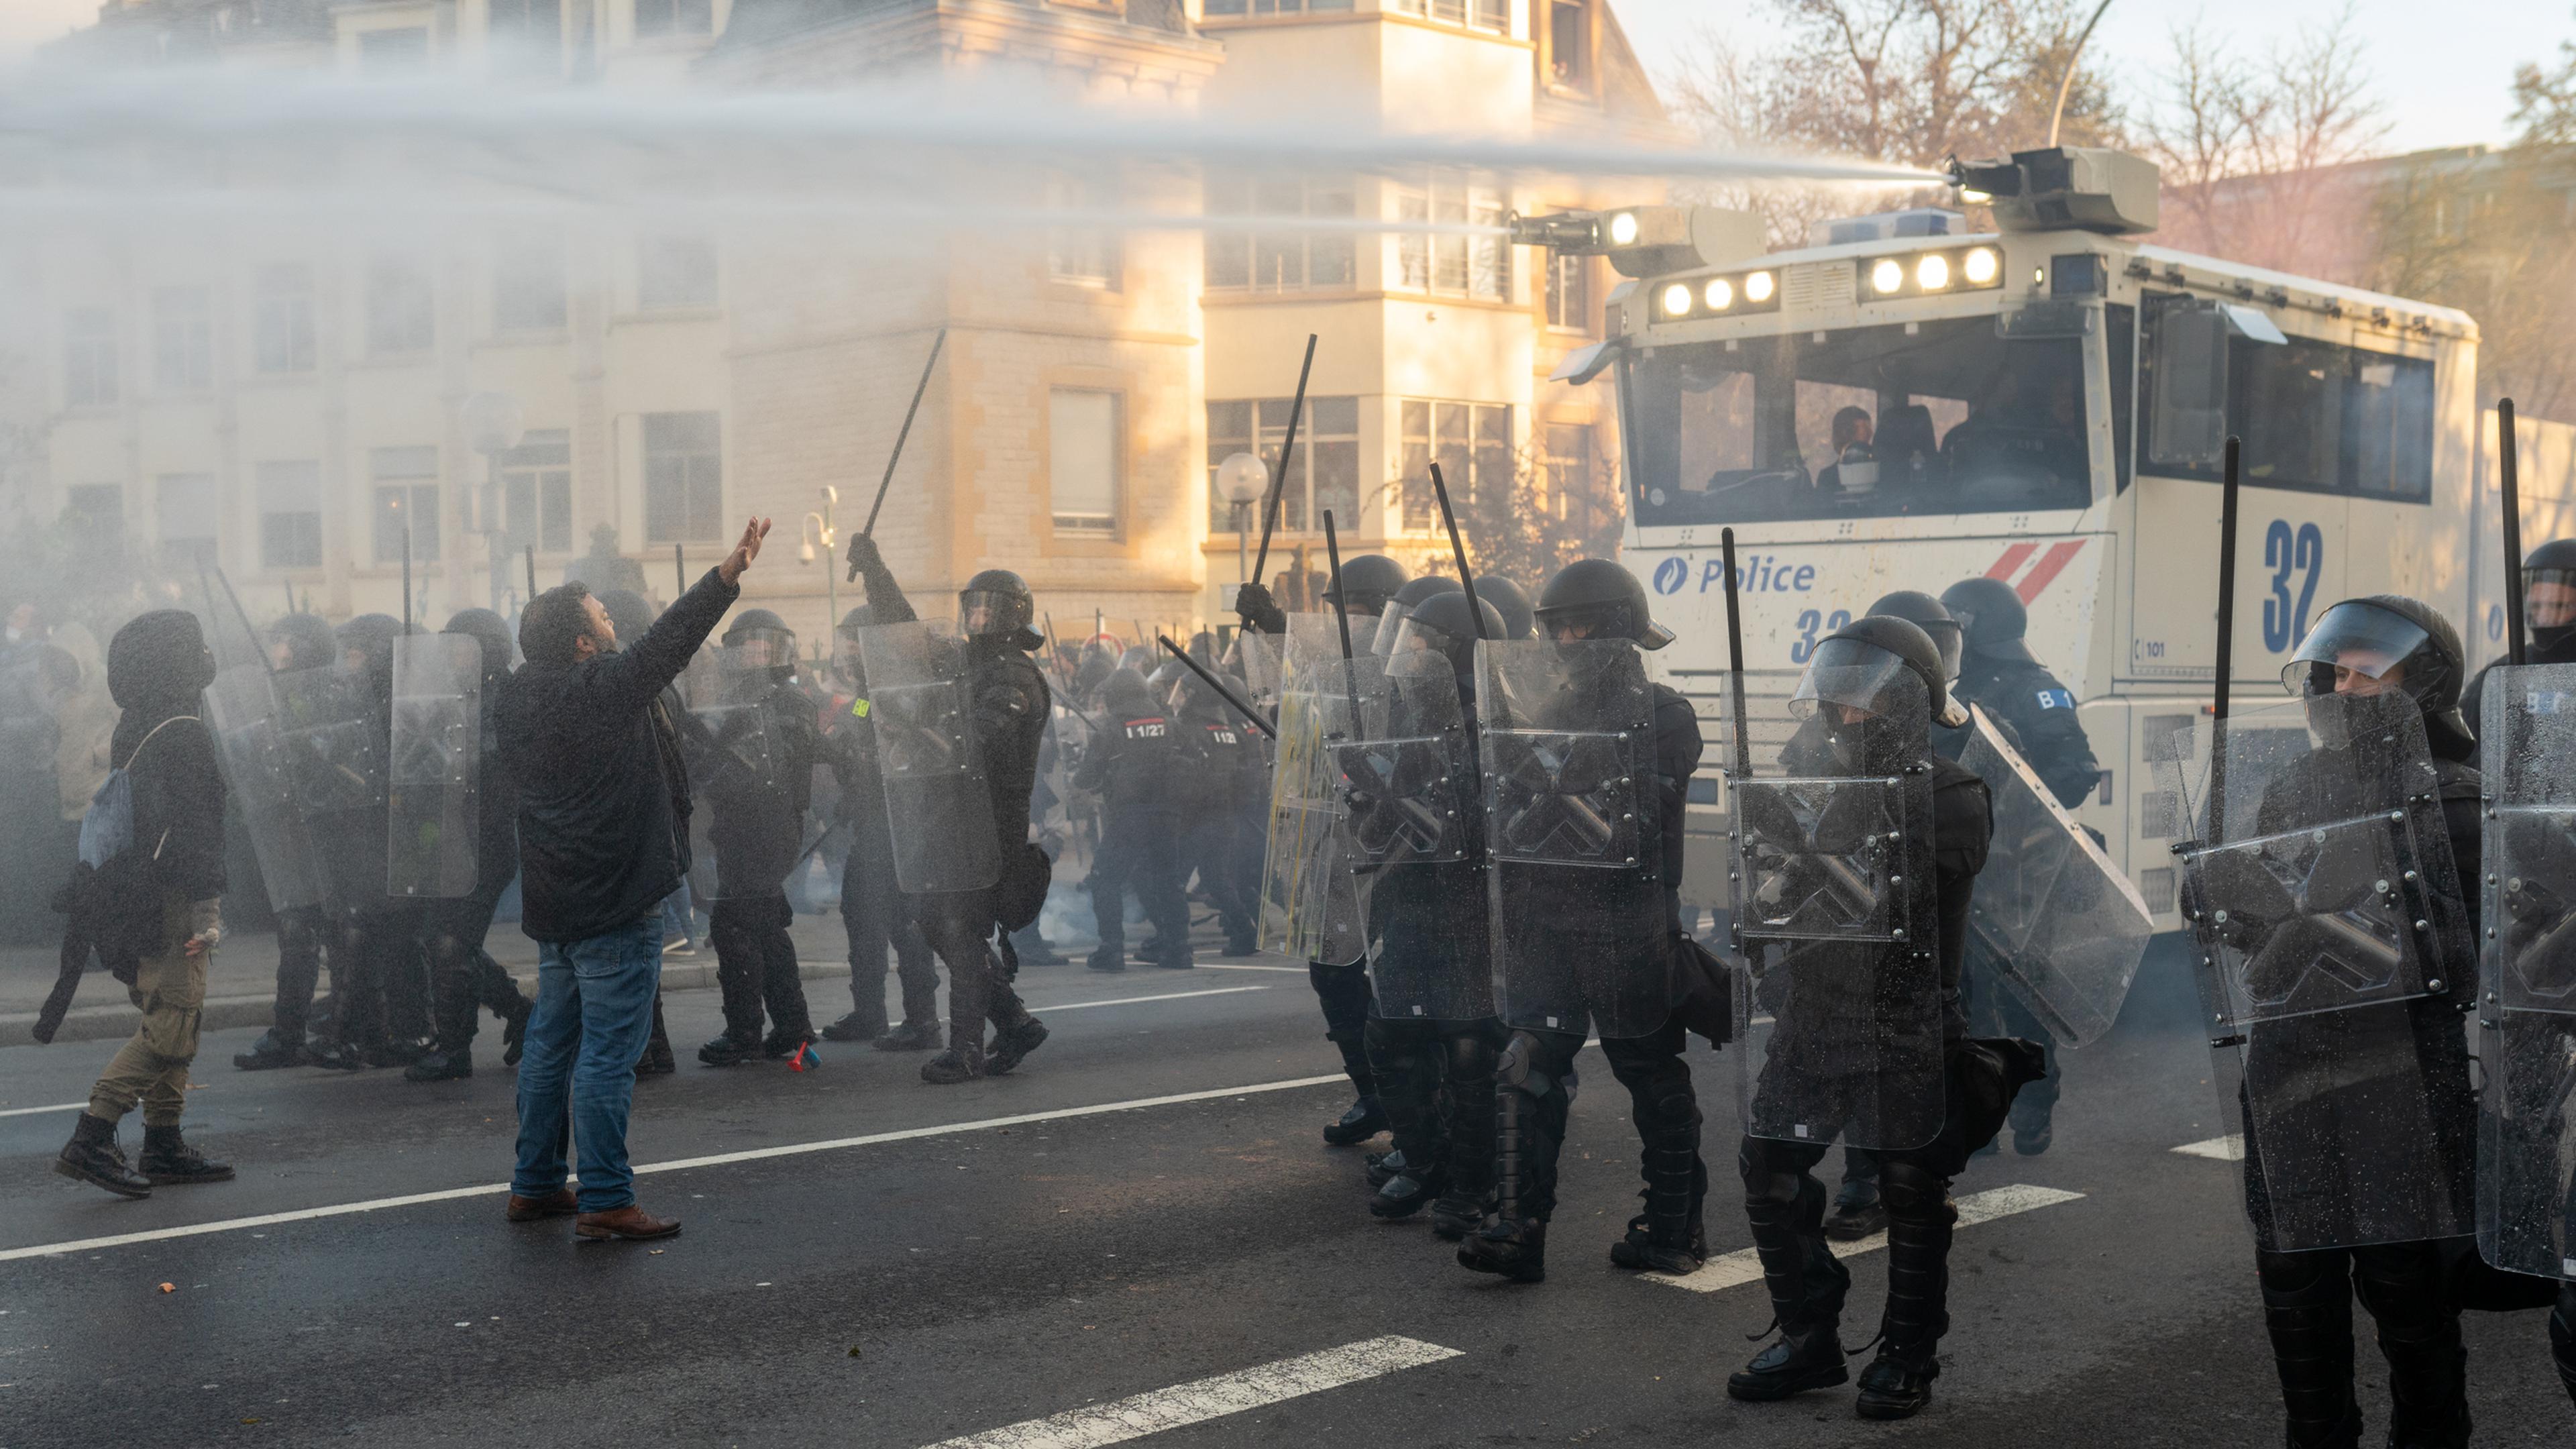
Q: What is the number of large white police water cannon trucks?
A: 1